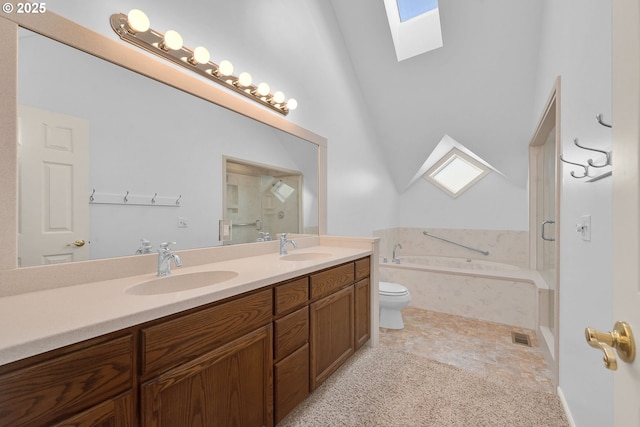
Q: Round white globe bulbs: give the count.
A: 8